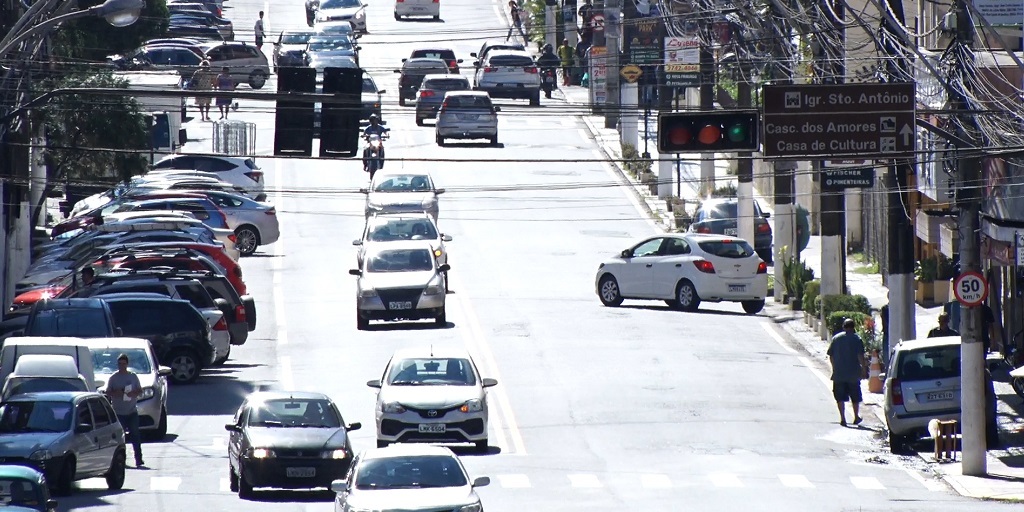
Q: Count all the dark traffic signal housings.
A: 3